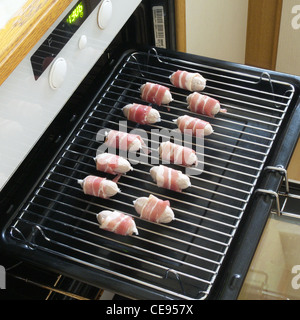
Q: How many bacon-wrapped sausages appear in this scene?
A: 12